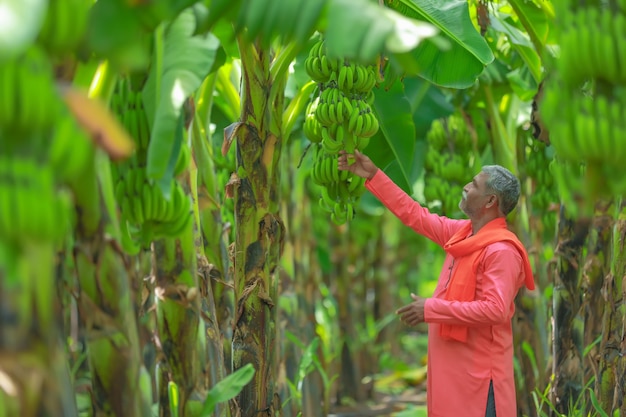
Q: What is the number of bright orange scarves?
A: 1